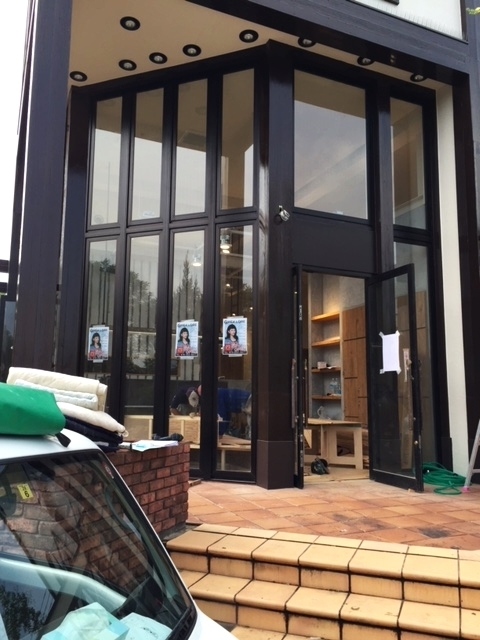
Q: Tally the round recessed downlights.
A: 9